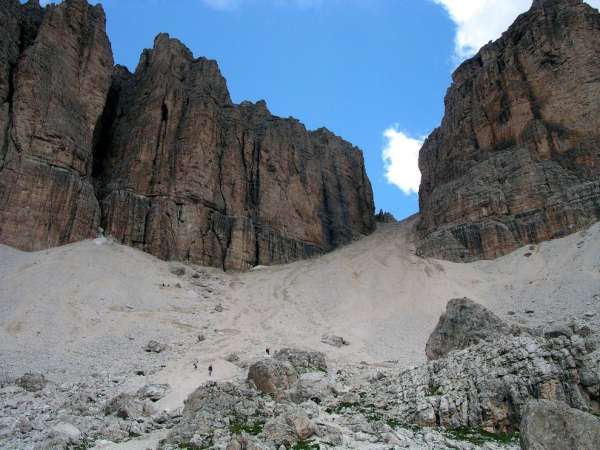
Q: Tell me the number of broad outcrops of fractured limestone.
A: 1